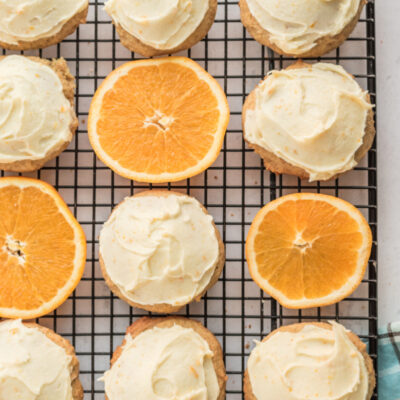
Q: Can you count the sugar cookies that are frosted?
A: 9